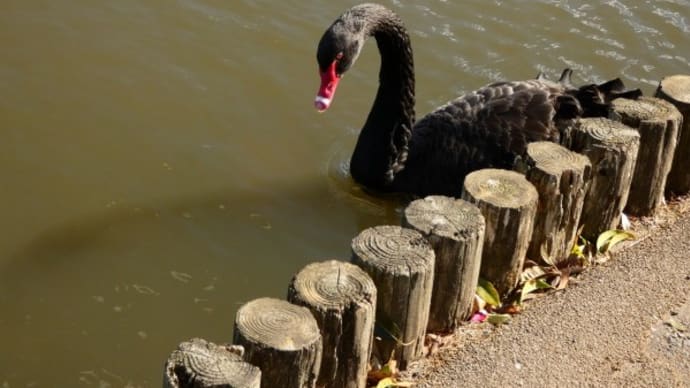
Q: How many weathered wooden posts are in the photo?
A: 10